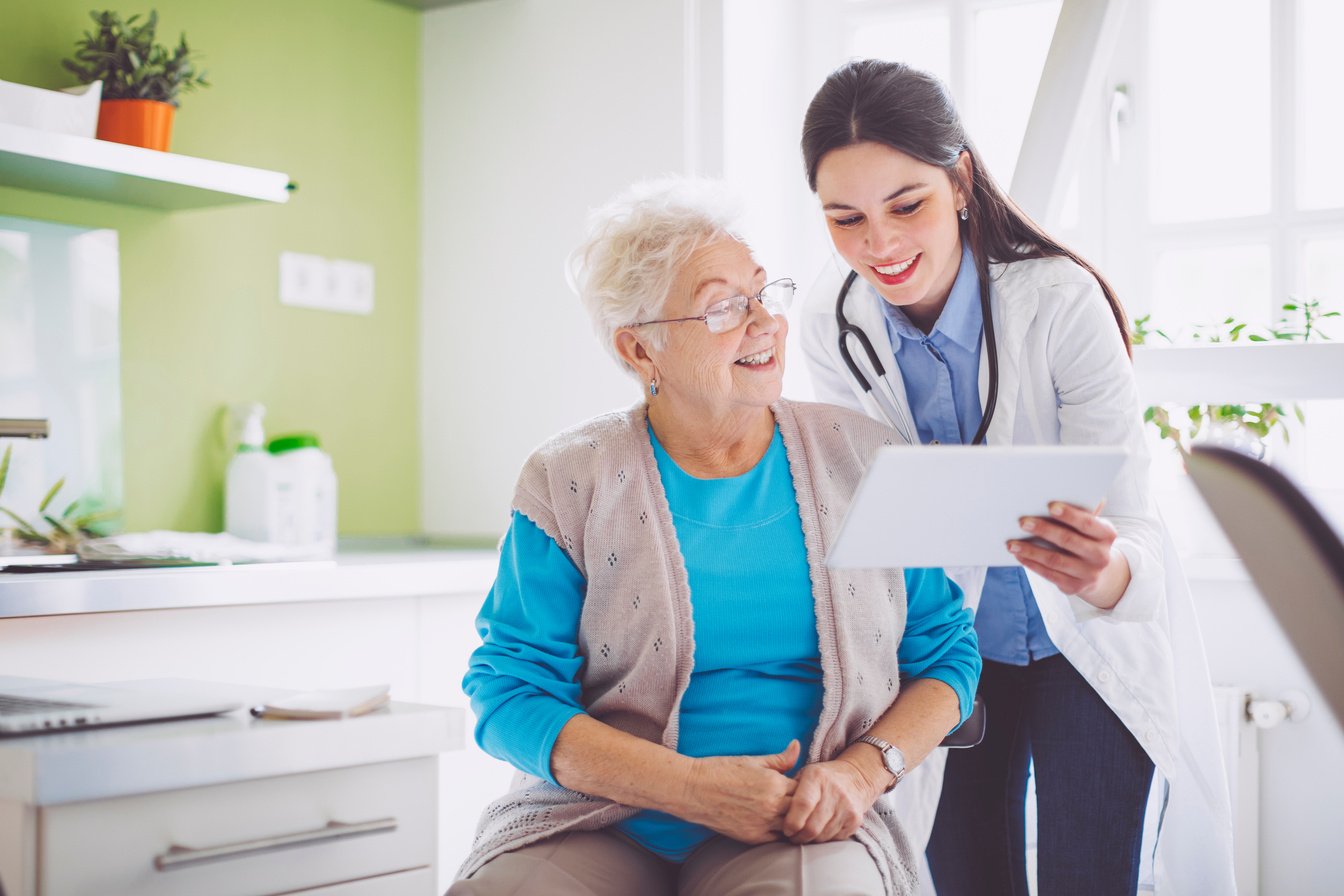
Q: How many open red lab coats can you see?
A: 0